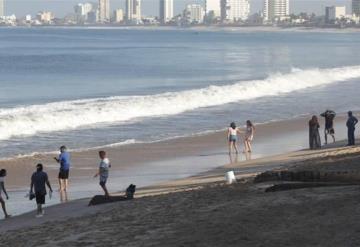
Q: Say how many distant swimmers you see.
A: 0